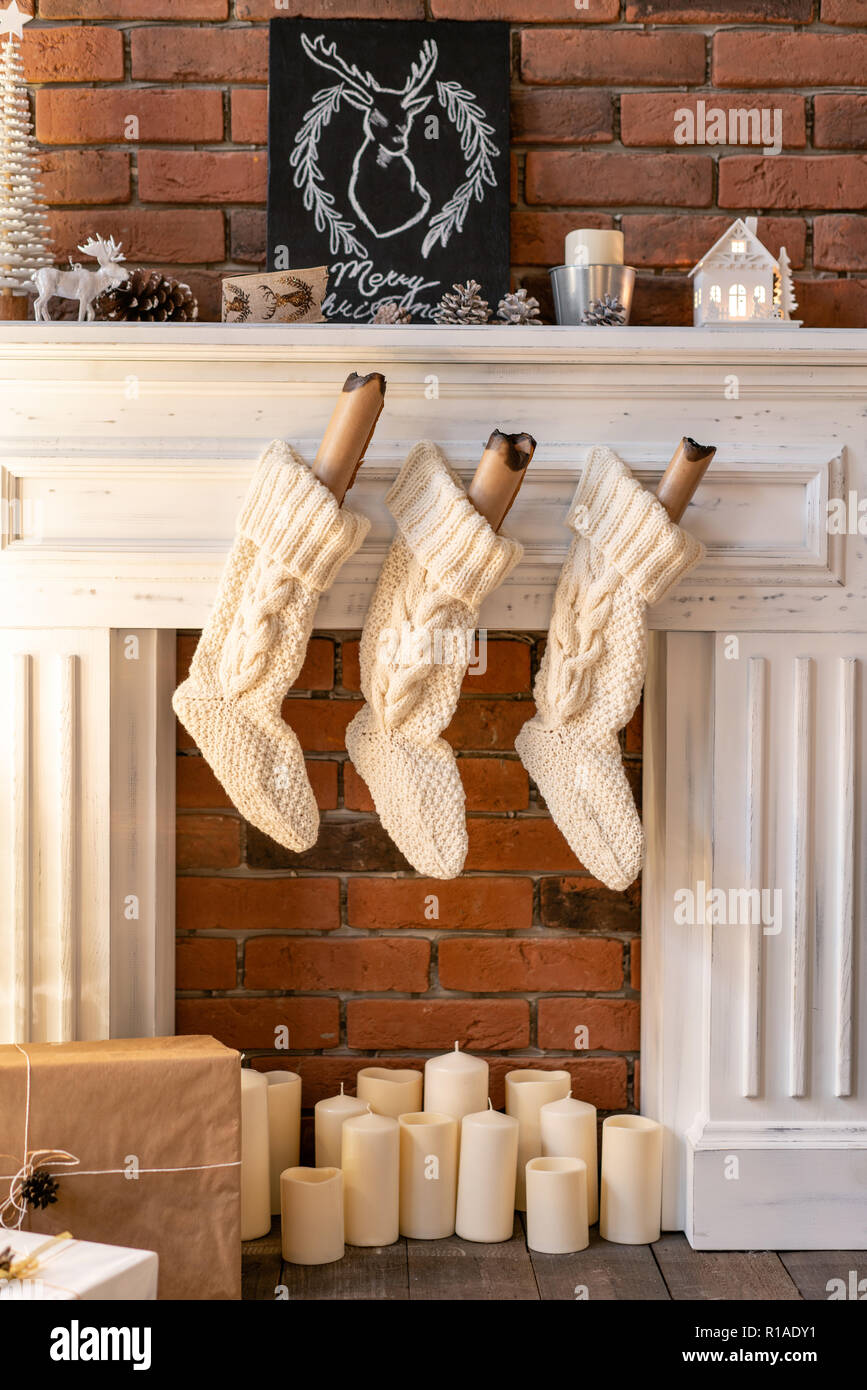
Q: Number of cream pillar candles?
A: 14